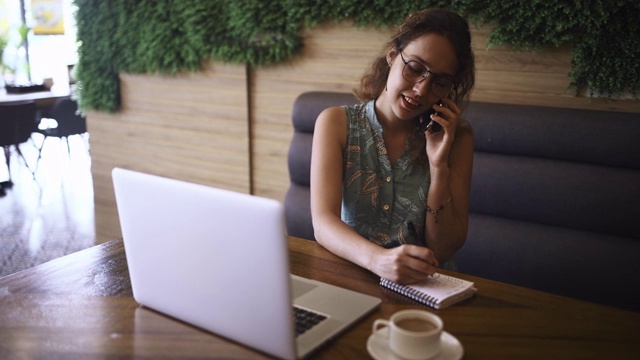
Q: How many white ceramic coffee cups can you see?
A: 1